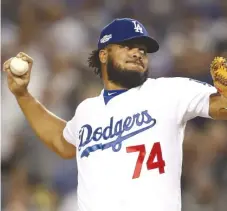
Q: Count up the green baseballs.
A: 0